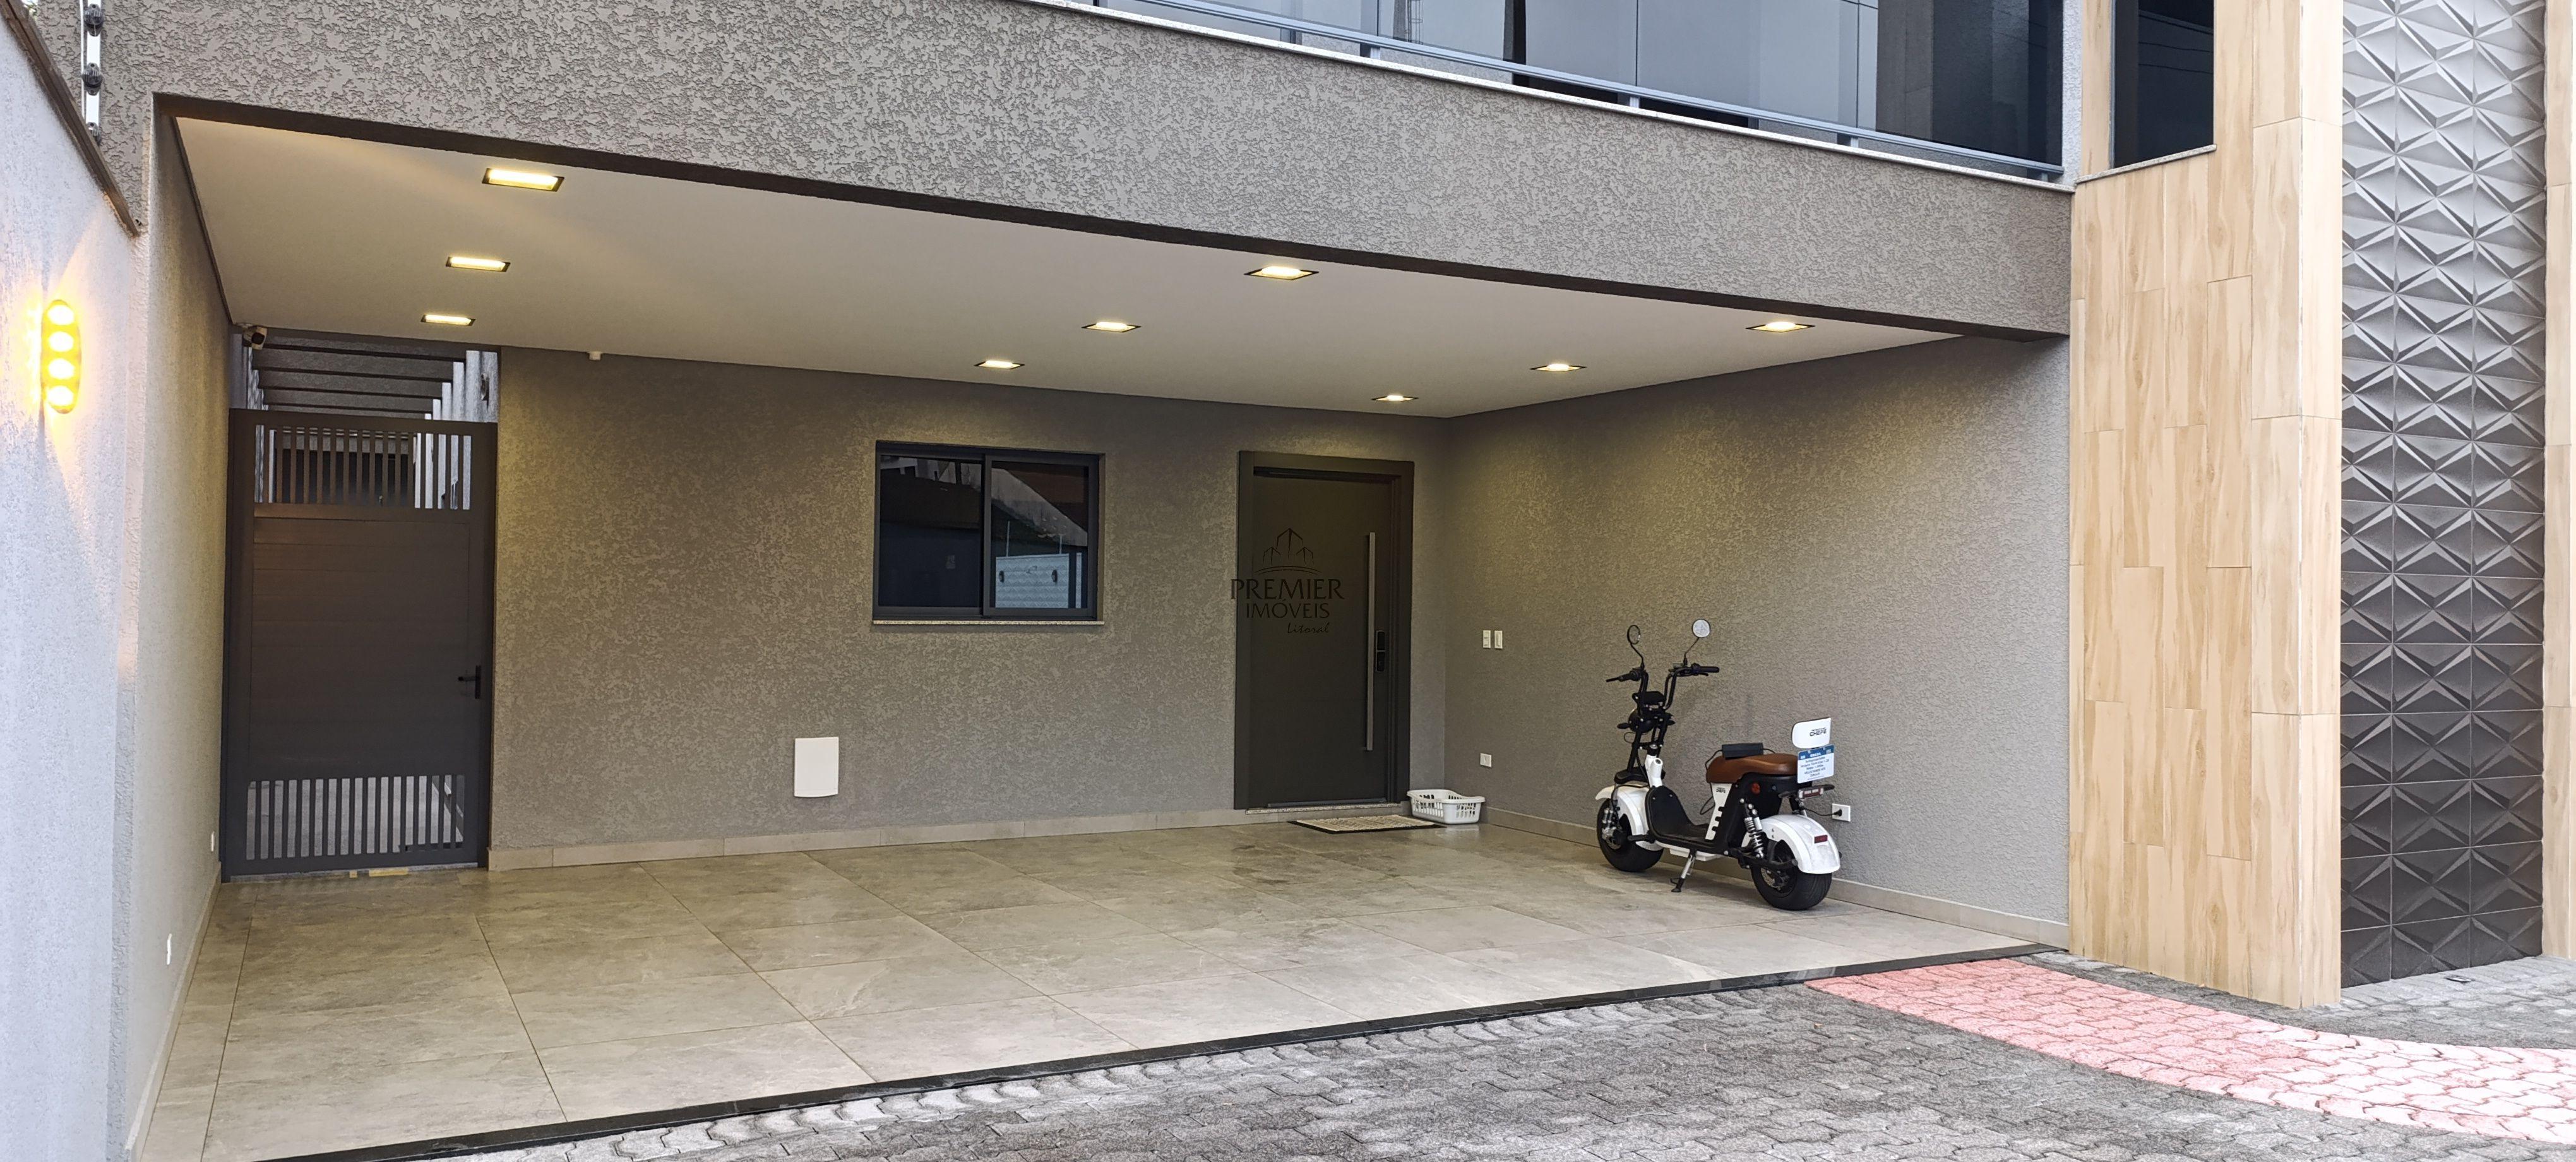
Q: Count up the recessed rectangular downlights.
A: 9